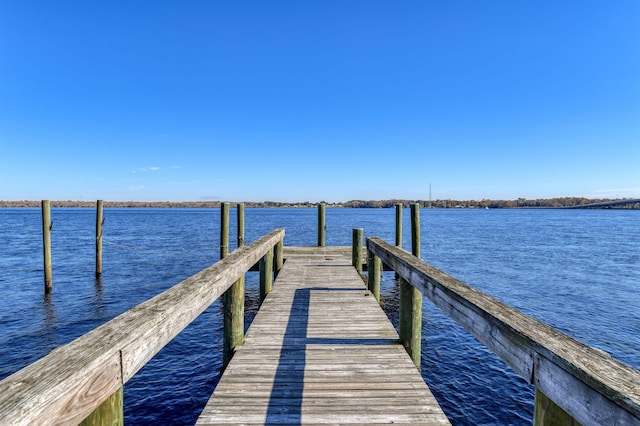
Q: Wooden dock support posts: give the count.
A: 15